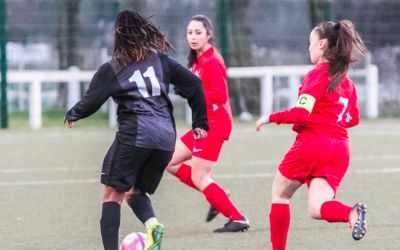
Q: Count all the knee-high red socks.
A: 4